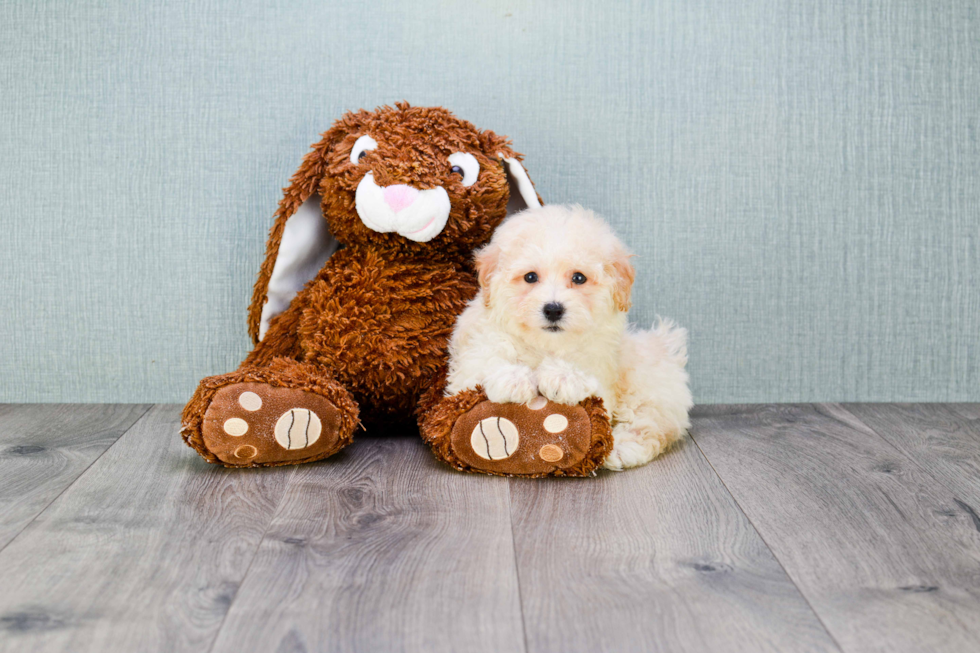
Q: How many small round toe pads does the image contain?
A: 6